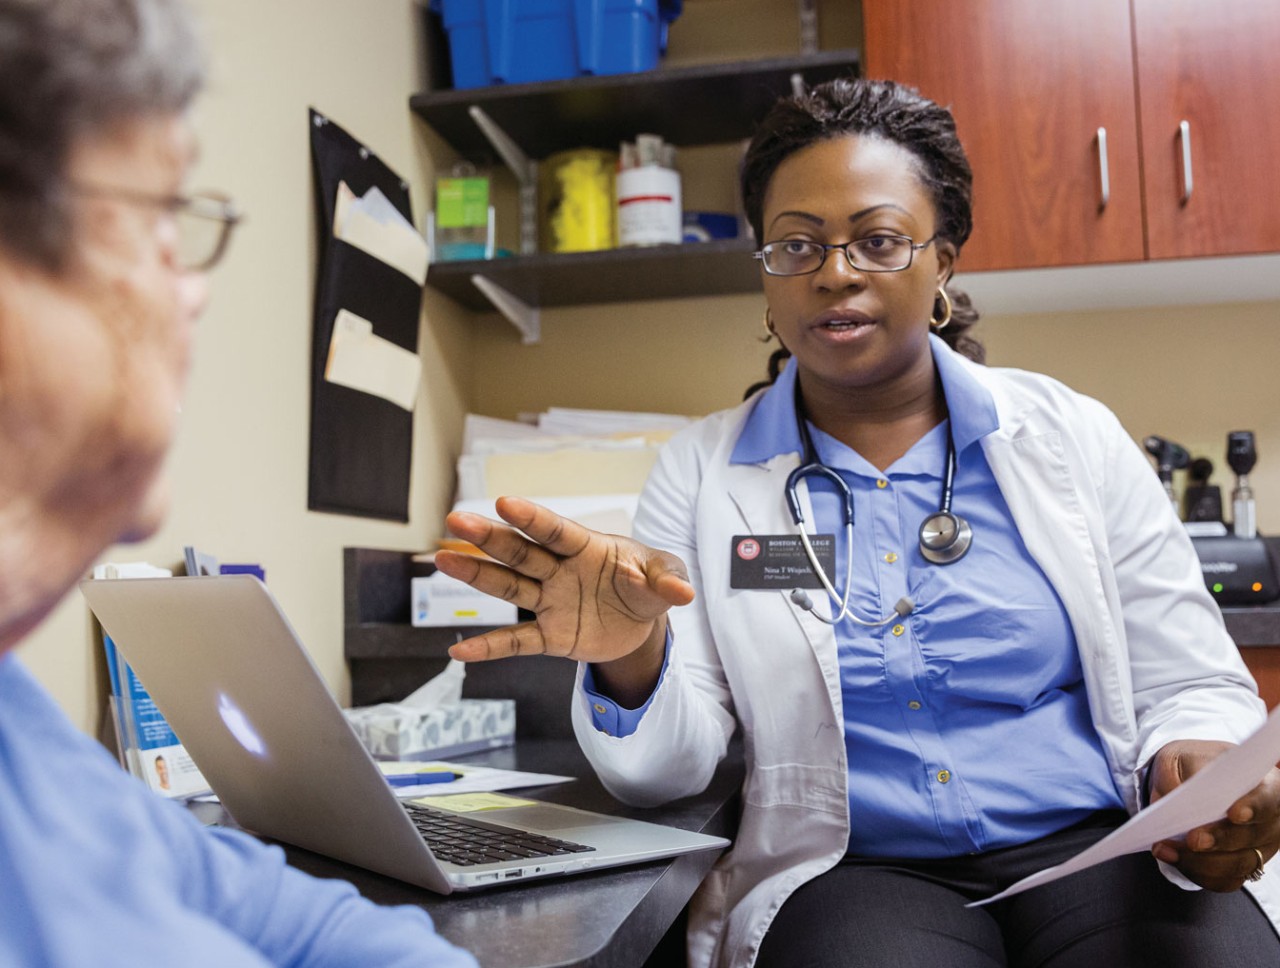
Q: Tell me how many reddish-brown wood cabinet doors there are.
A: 2